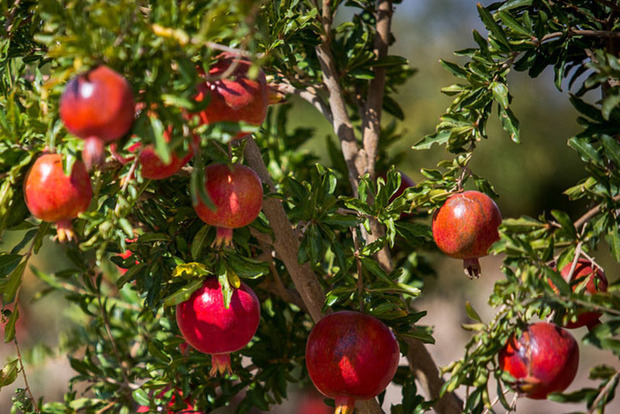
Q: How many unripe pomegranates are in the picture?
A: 0